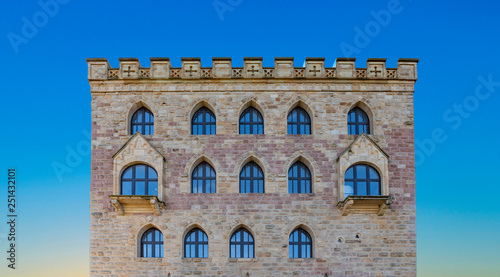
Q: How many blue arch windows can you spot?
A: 14